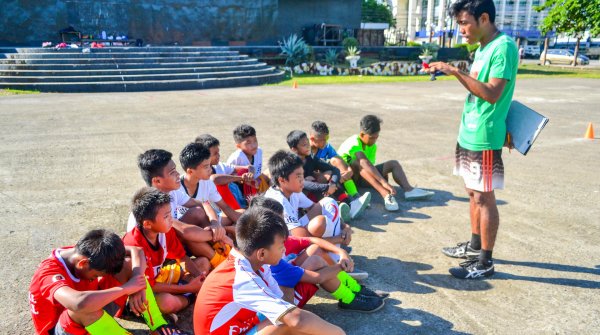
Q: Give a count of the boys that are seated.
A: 13